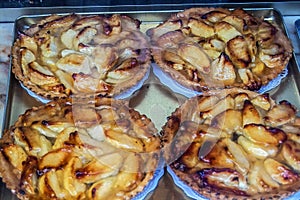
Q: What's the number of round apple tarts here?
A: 4